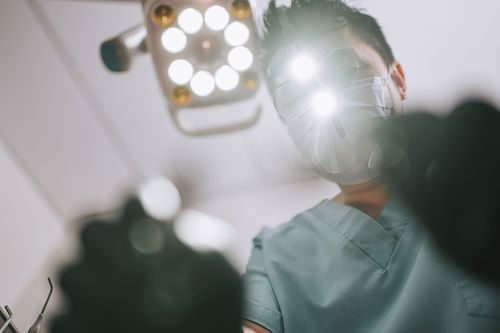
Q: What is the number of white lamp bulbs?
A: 8